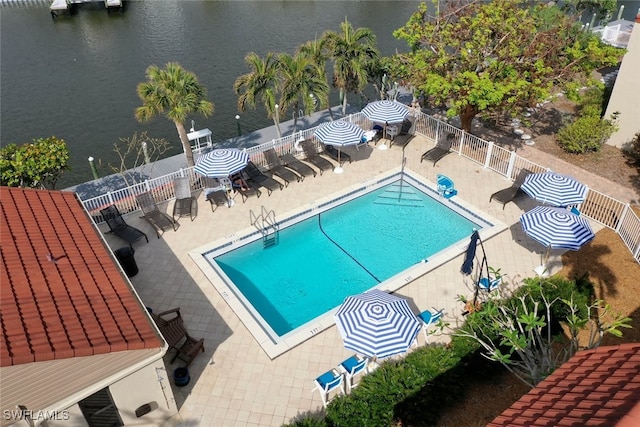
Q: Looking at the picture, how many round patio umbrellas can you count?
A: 6